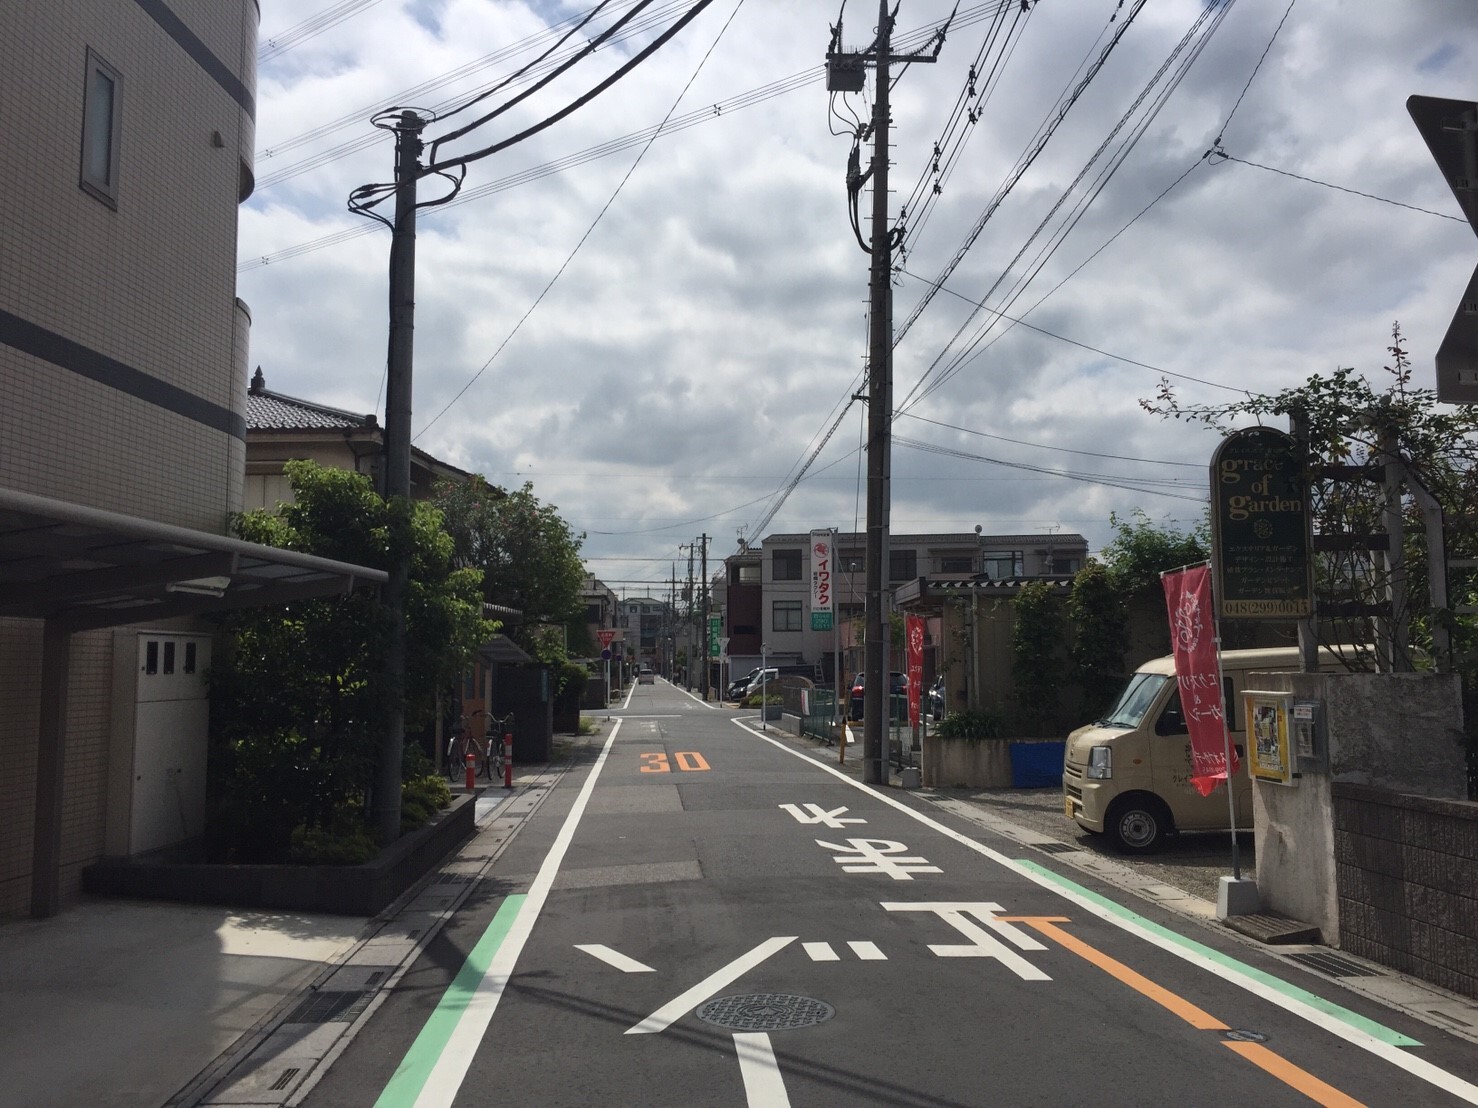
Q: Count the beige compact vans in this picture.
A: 1